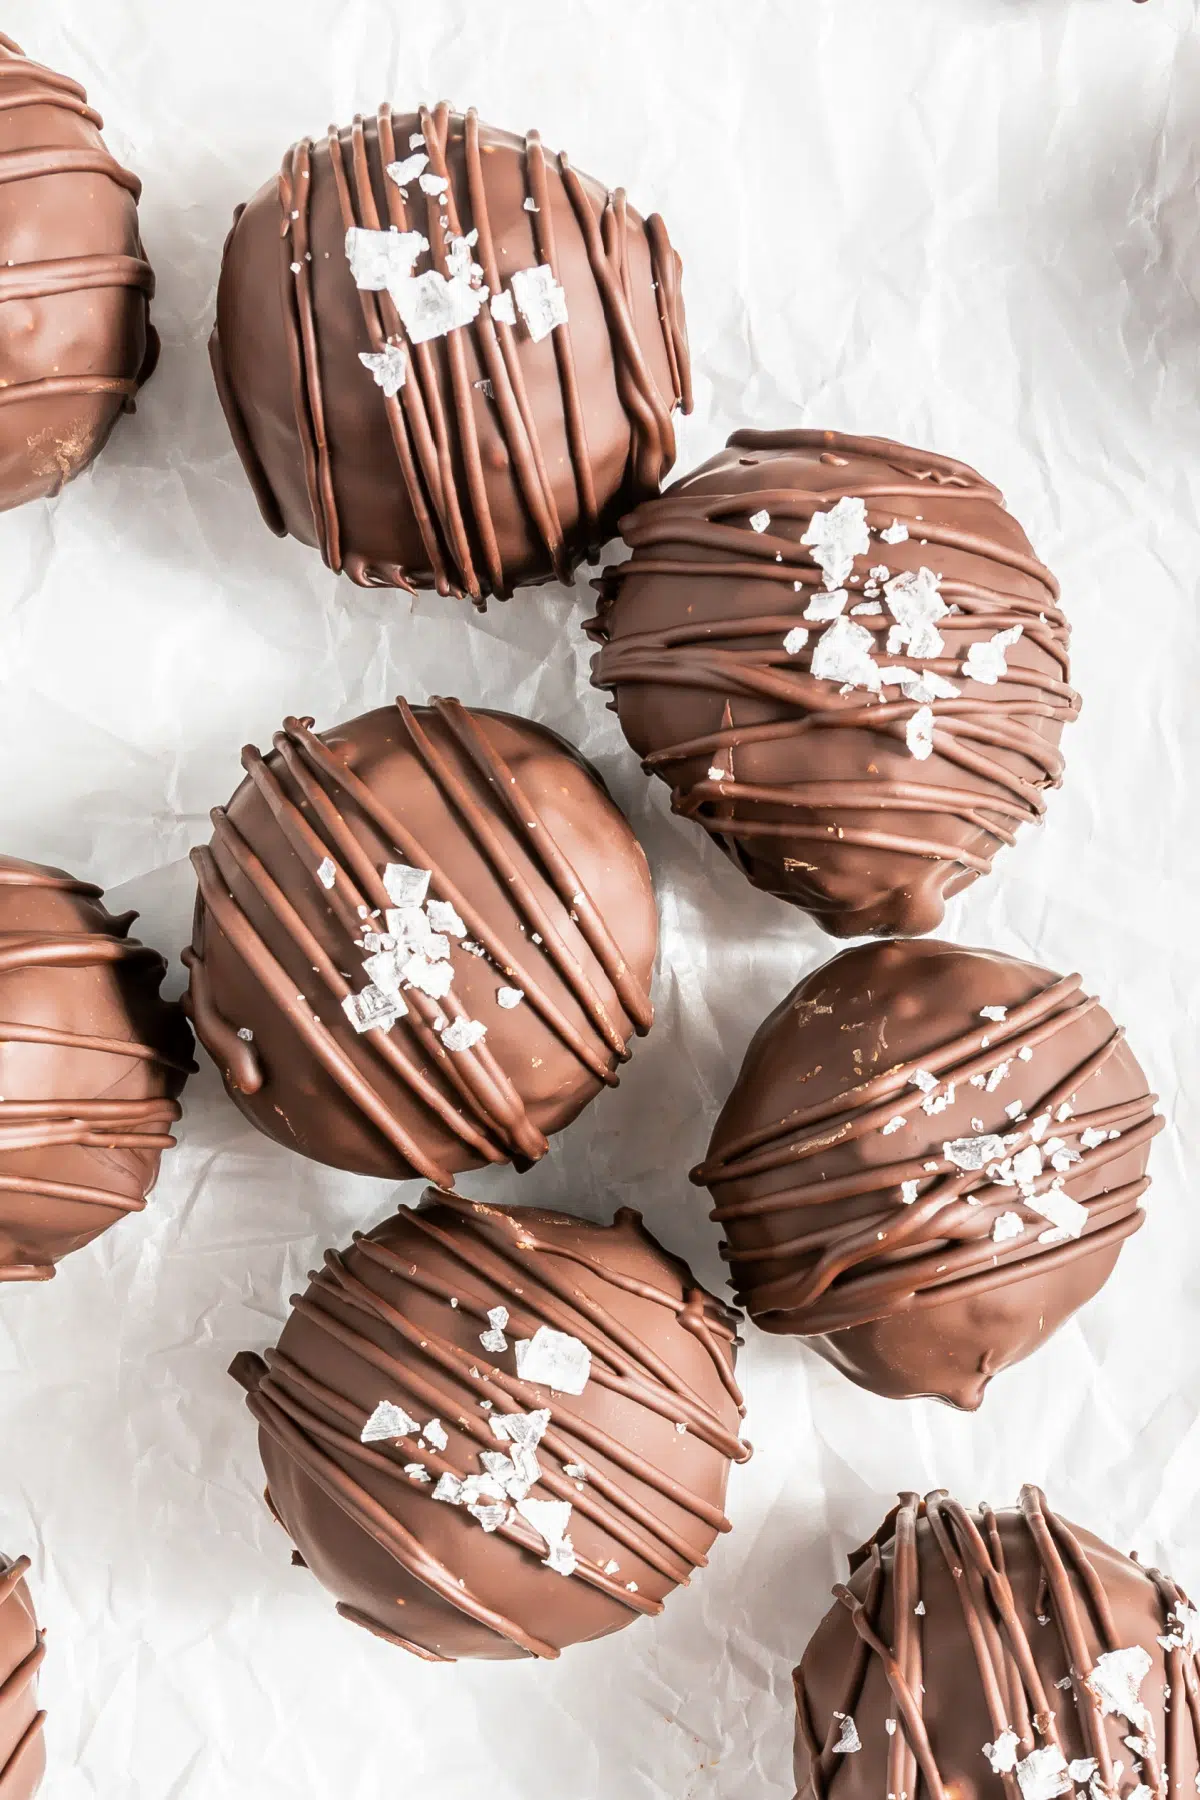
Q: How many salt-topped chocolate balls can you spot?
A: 6